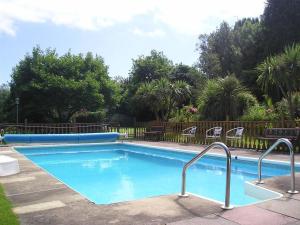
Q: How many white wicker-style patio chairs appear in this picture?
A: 3